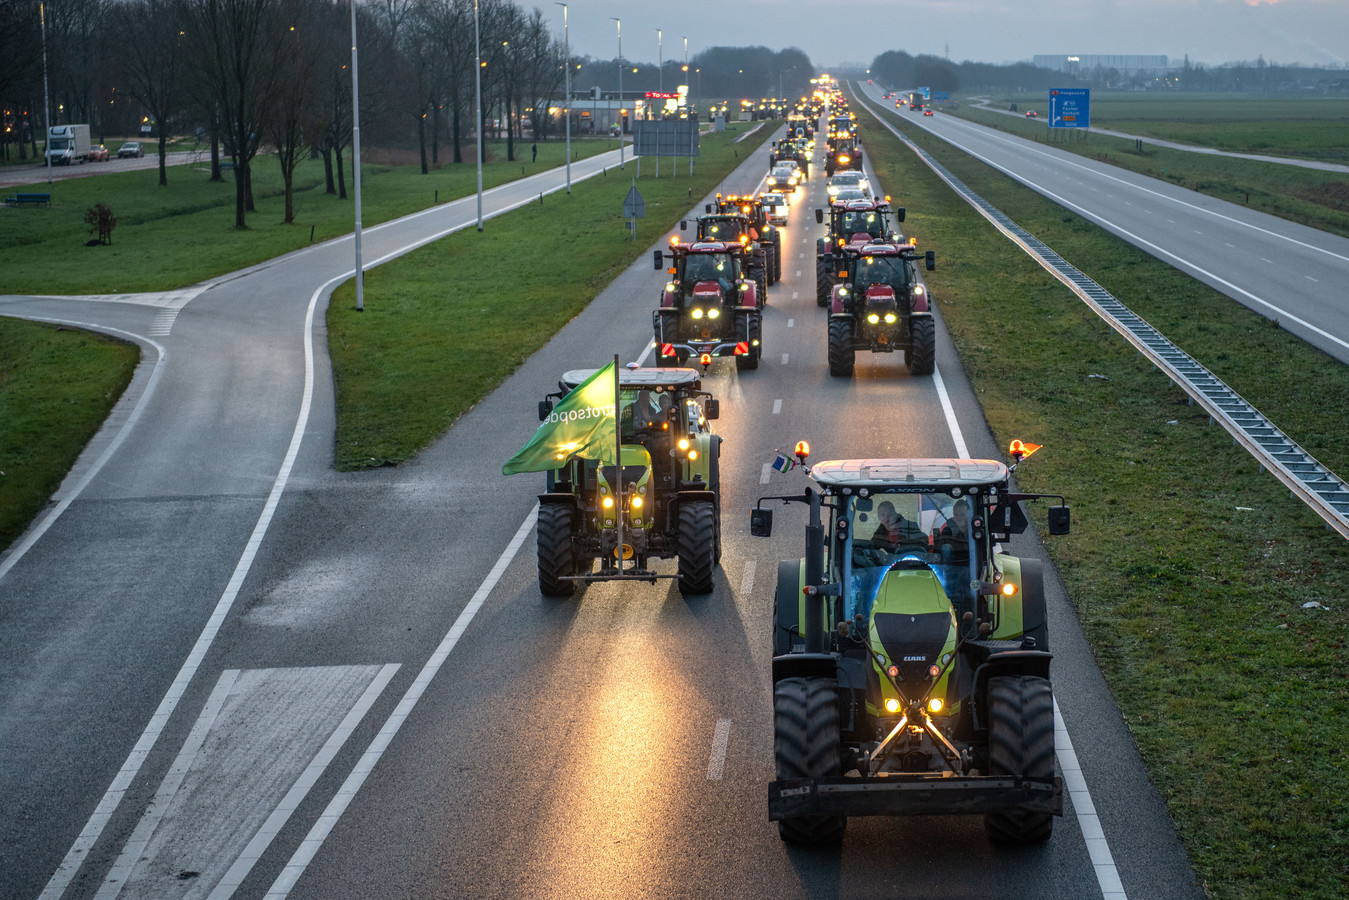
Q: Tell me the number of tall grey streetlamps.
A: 7